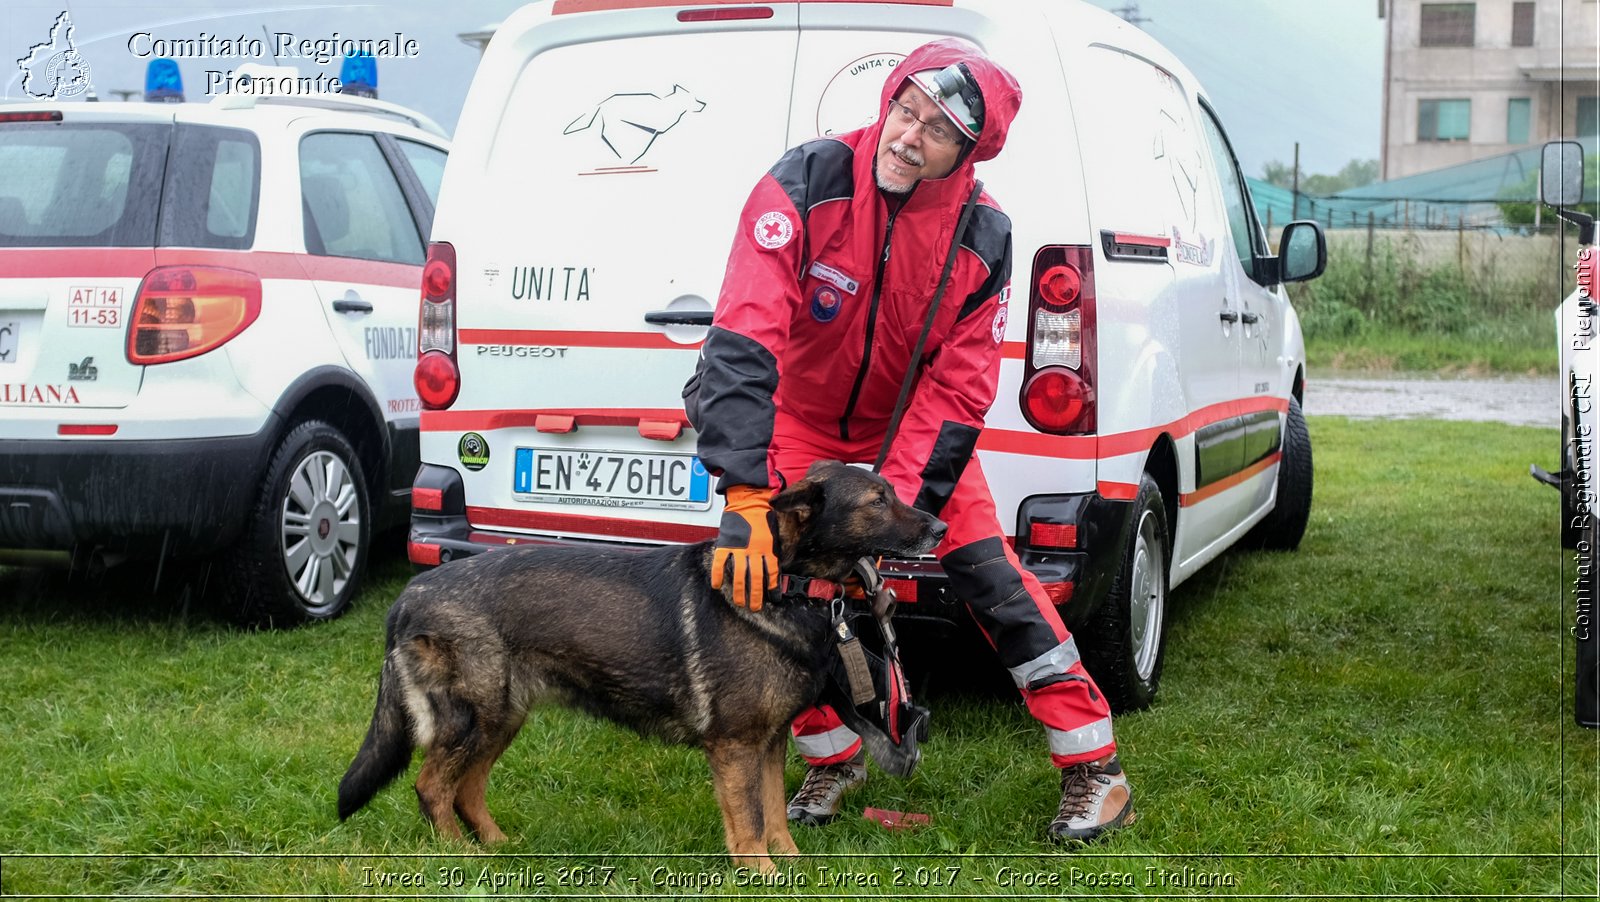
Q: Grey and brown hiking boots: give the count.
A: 2